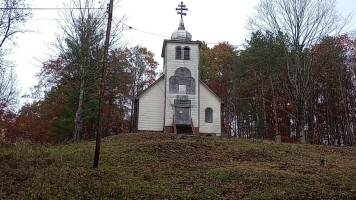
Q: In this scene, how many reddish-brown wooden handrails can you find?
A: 2